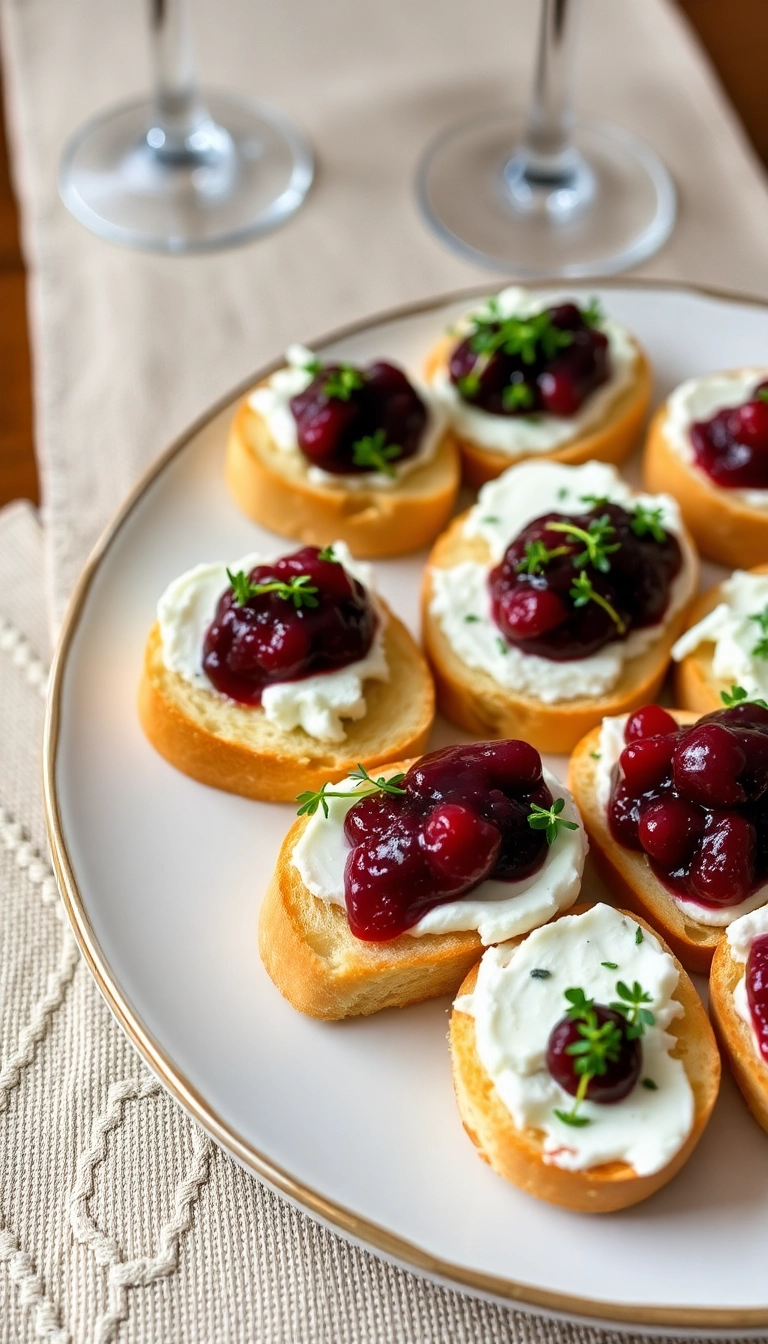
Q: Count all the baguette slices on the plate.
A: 10